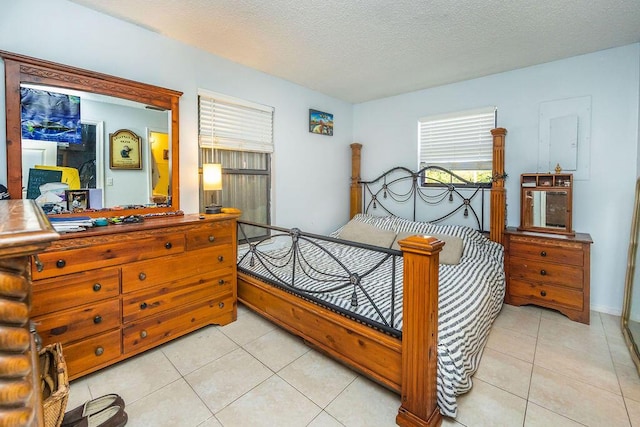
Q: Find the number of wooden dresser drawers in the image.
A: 11